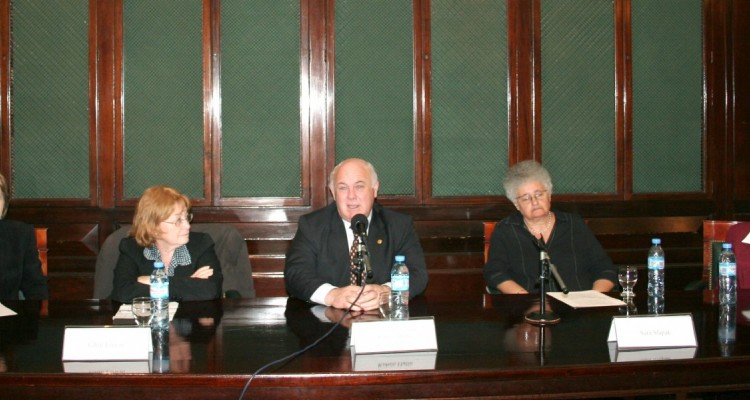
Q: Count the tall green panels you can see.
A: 7